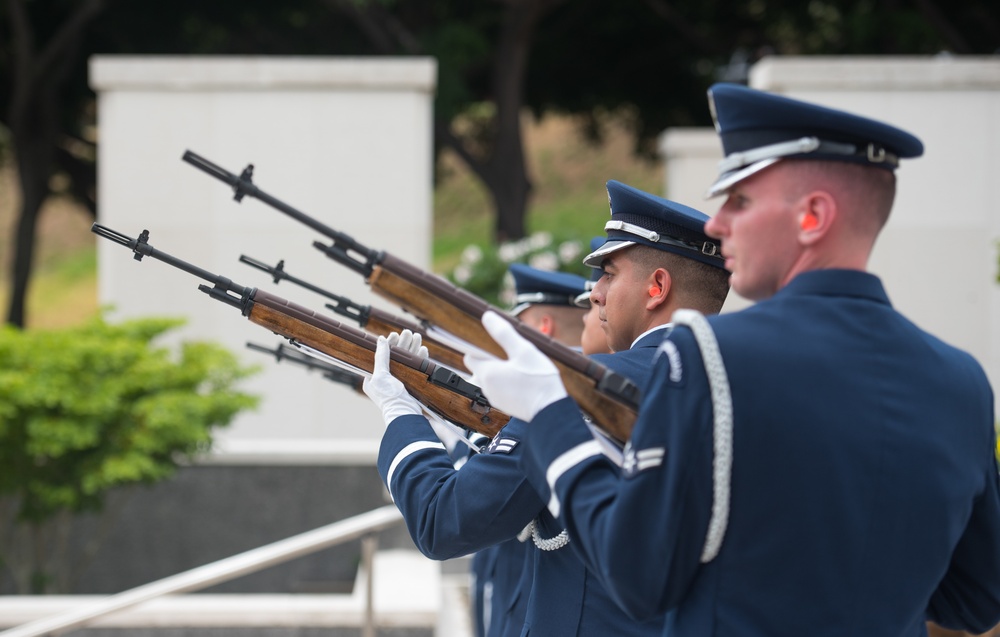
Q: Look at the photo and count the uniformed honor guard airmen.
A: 4